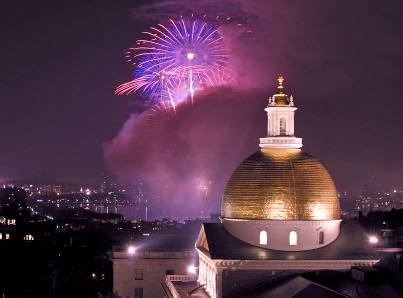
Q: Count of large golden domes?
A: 1